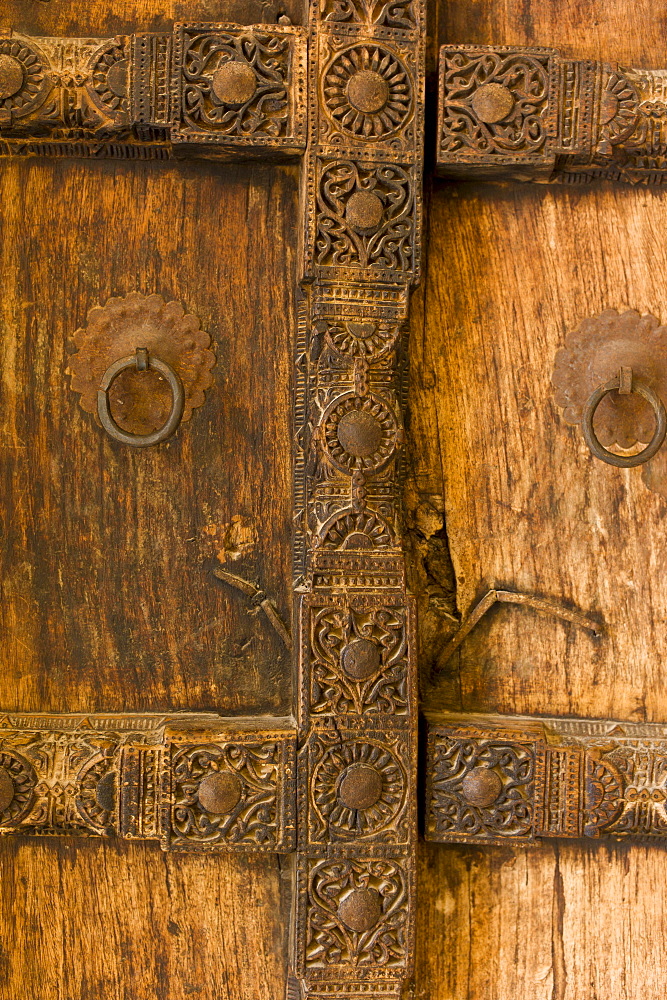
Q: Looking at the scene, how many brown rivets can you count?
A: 12